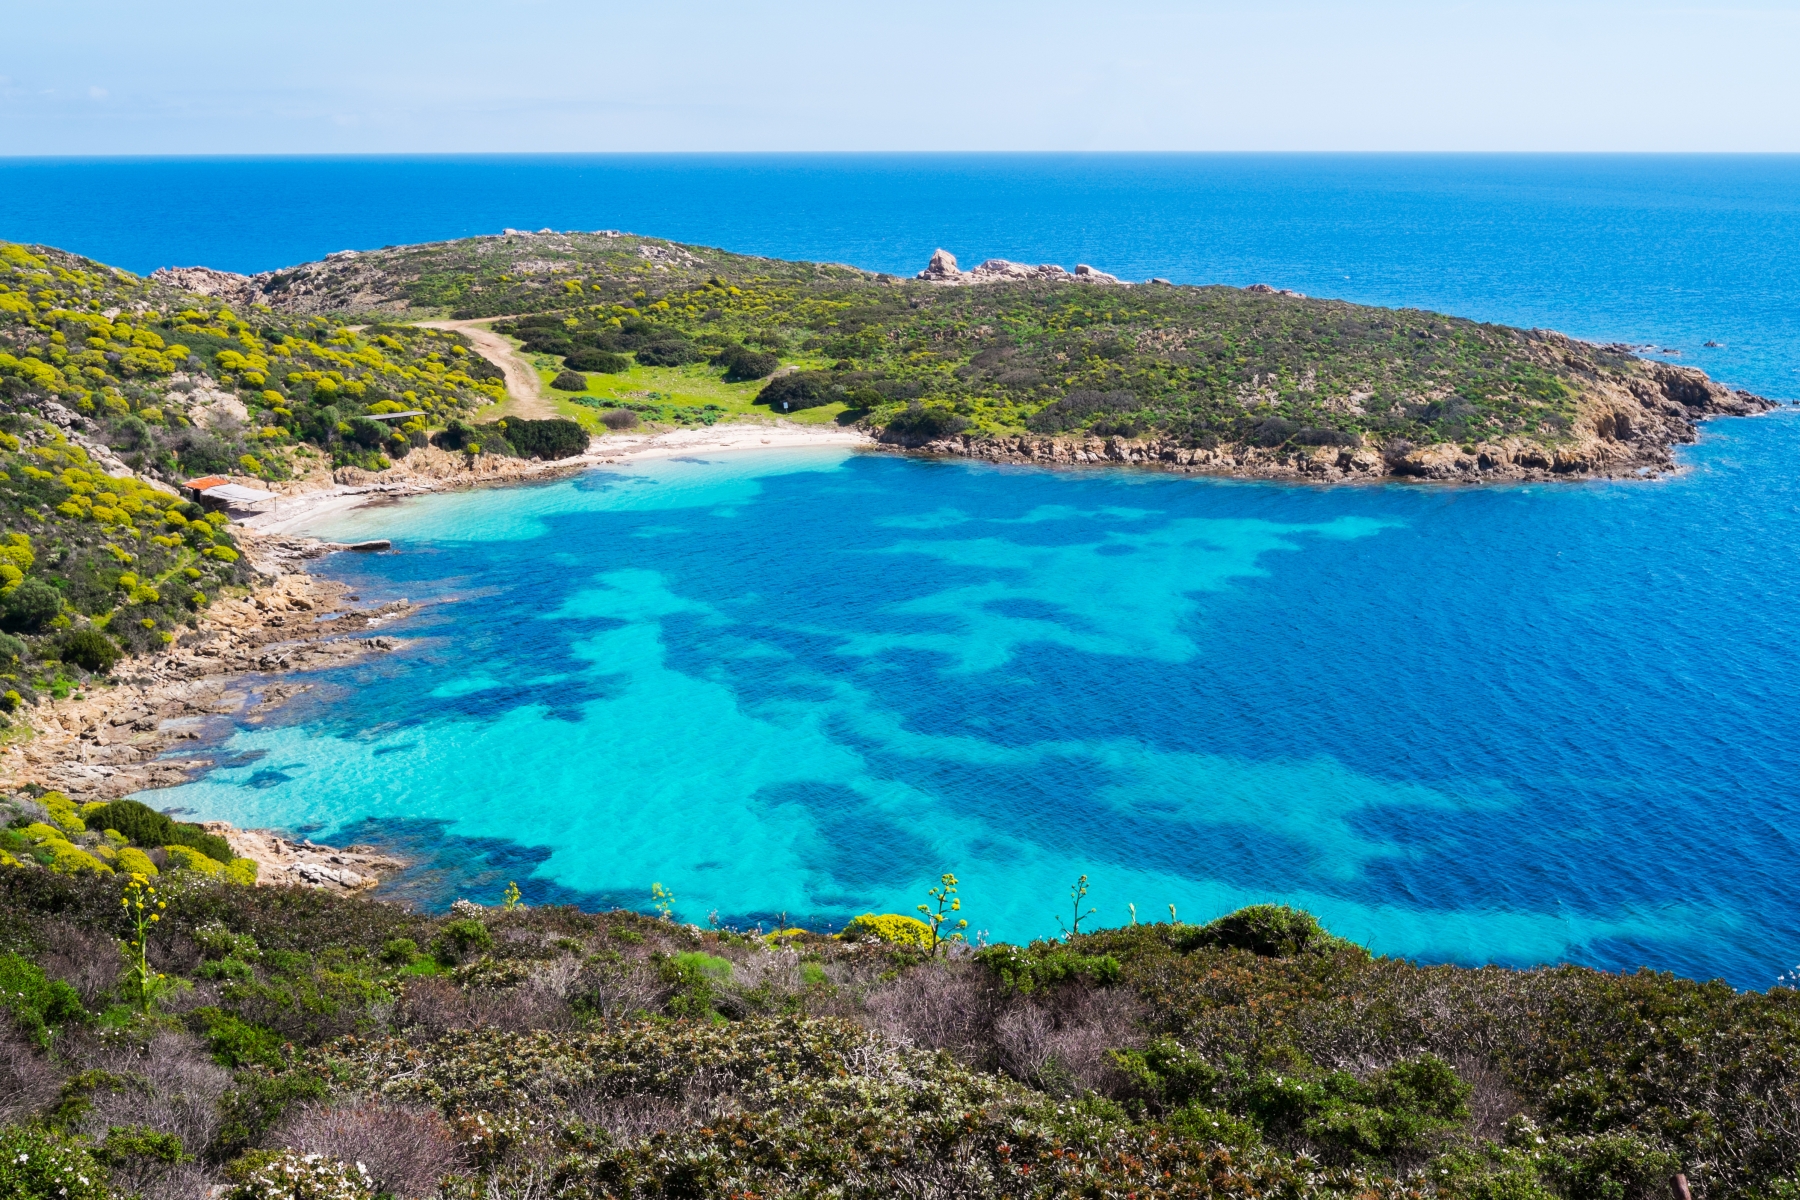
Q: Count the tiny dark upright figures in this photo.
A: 0